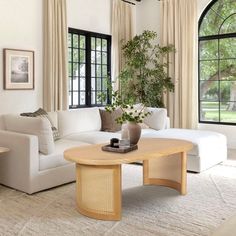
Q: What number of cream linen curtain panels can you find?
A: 3